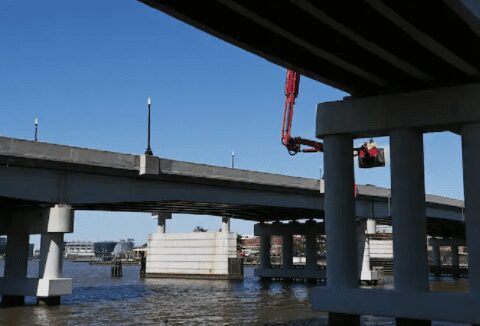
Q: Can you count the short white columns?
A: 2